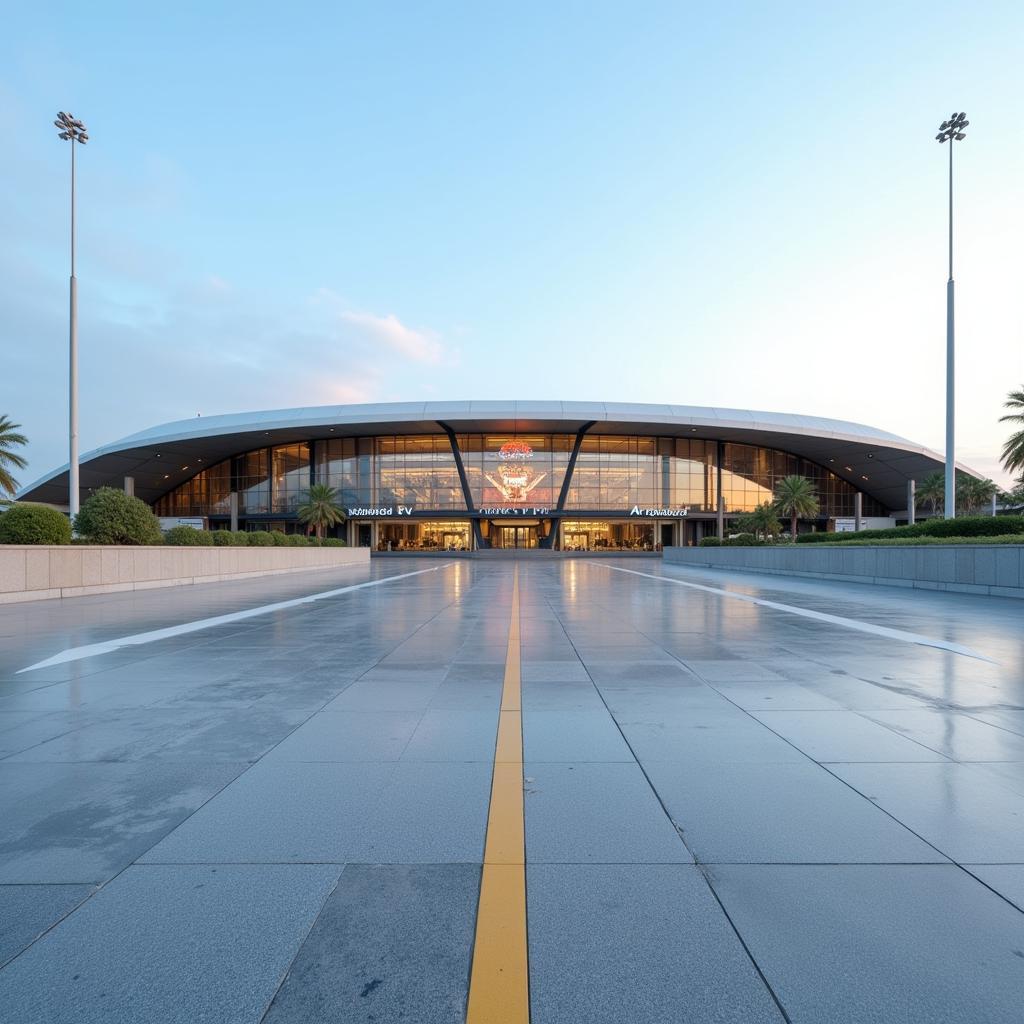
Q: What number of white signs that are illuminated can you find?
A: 3